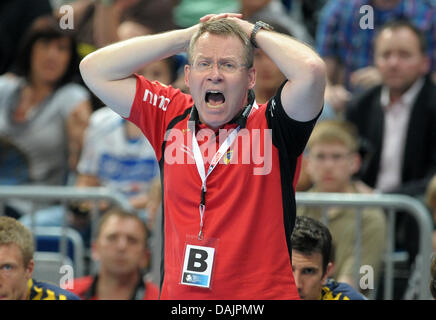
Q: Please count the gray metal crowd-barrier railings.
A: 2